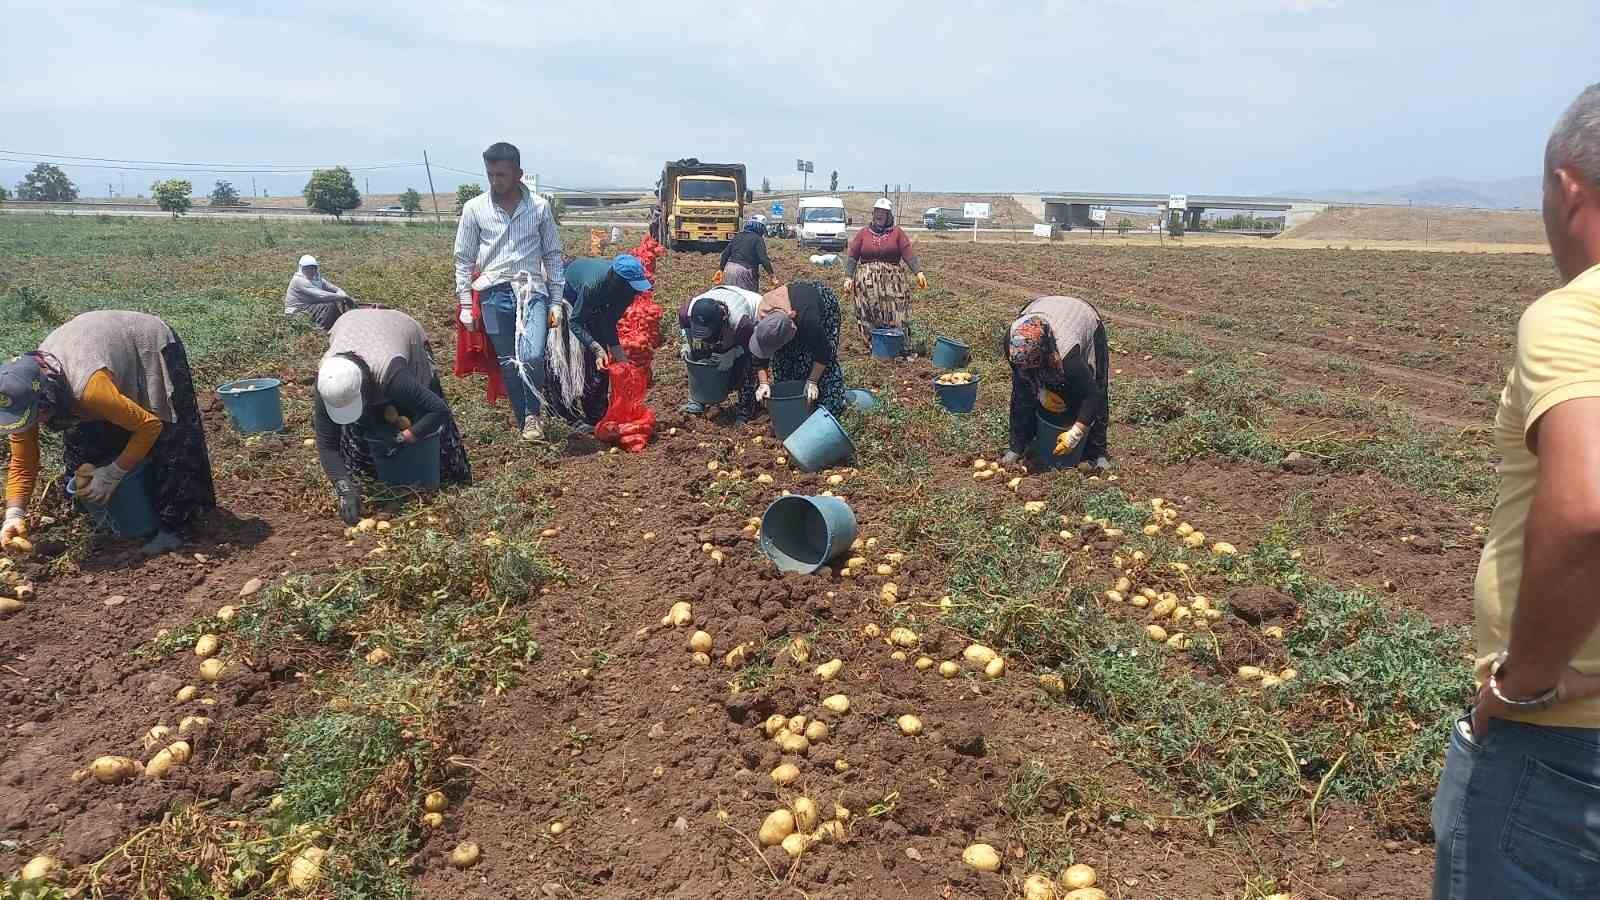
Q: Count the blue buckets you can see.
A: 12